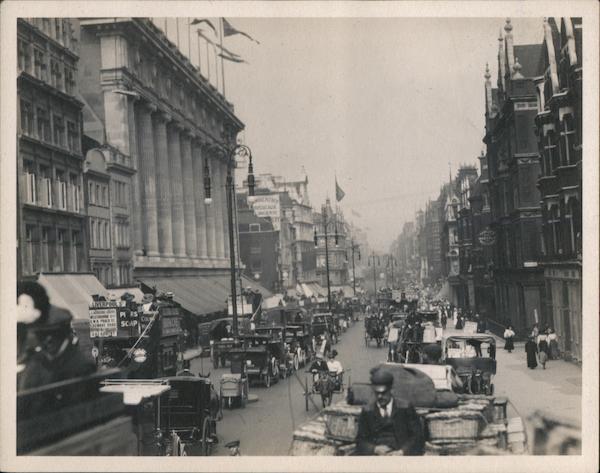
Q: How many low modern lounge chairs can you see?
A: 0